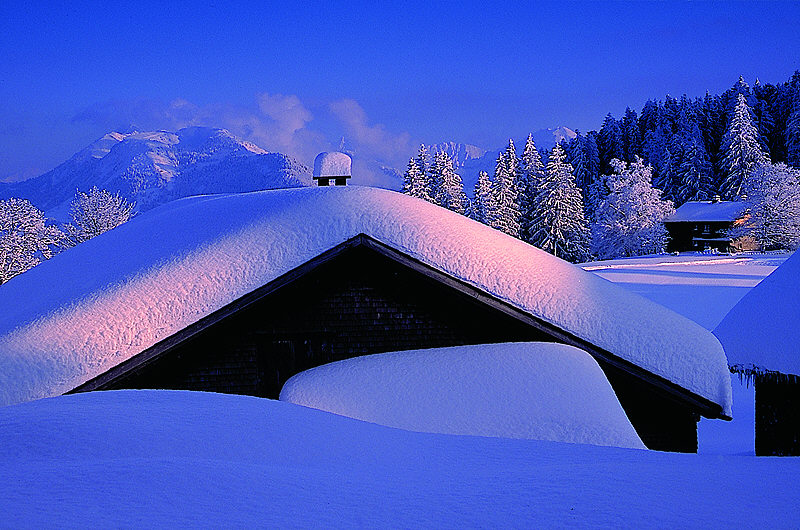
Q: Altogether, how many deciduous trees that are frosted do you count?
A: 4